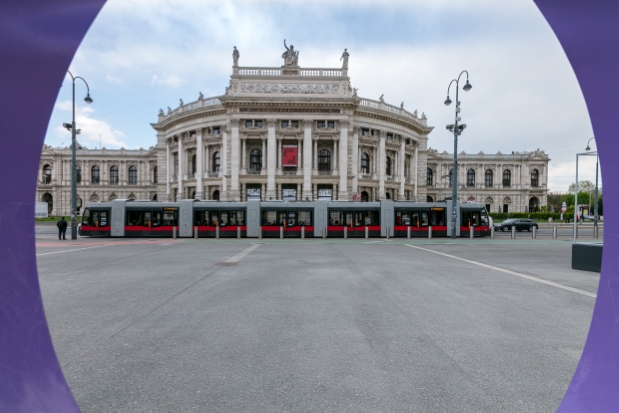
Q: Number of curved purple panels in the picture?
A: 2